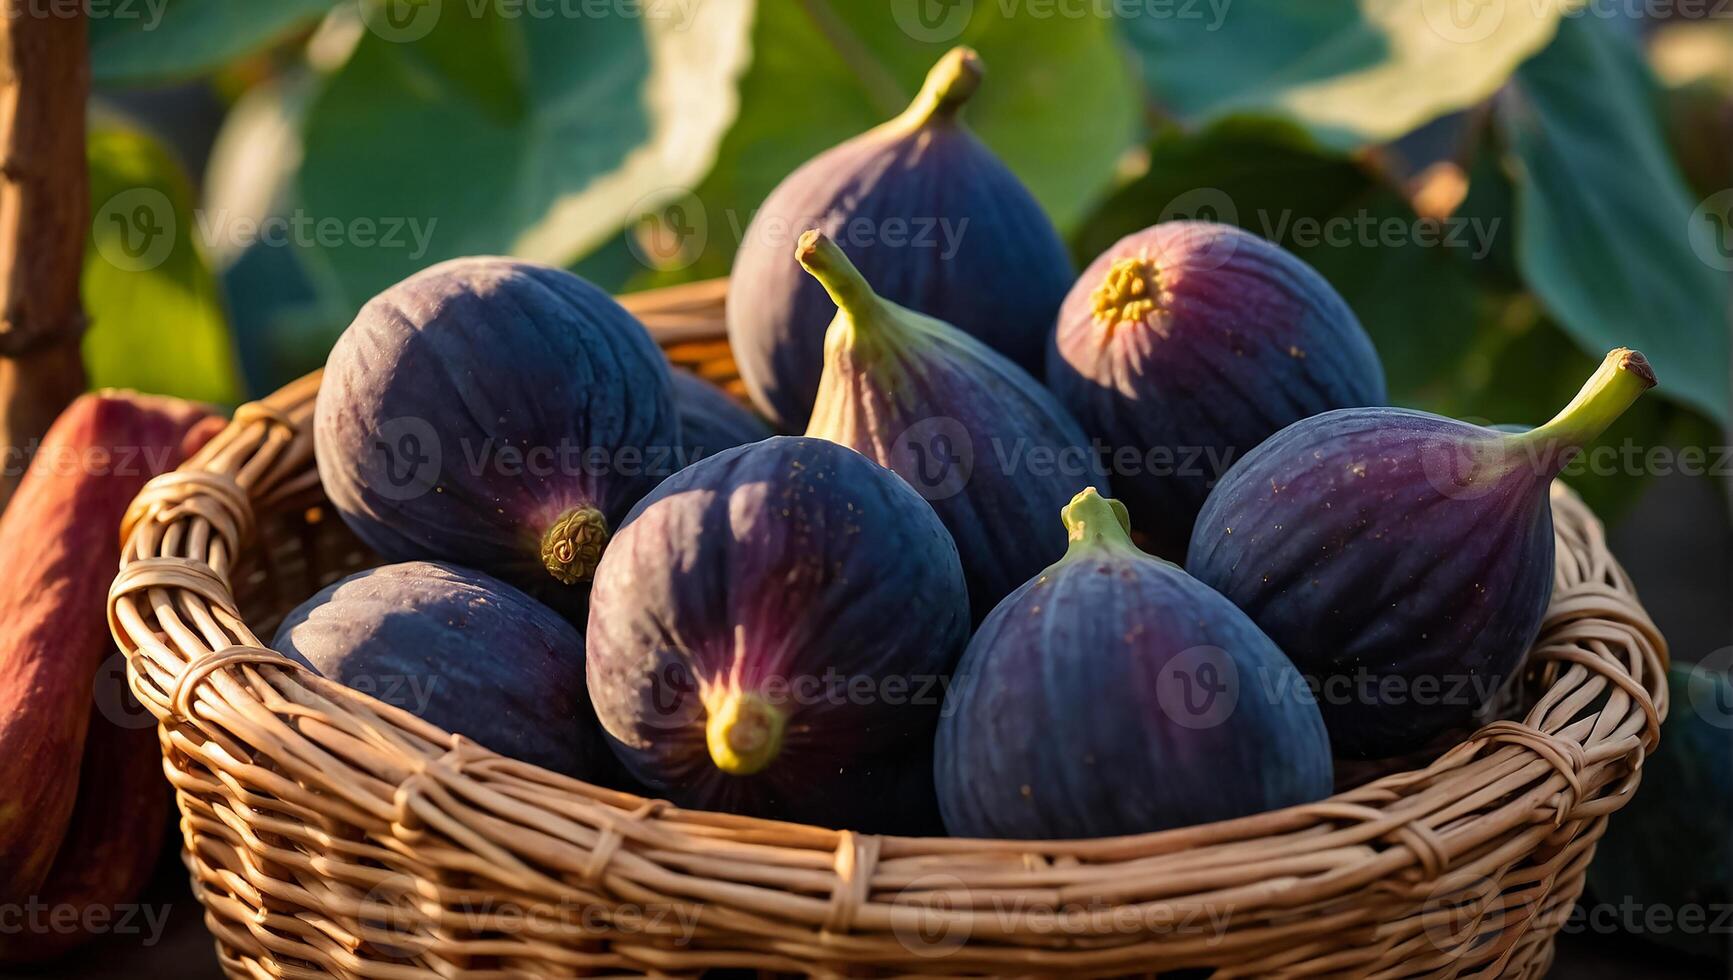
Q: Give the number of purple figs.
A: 9